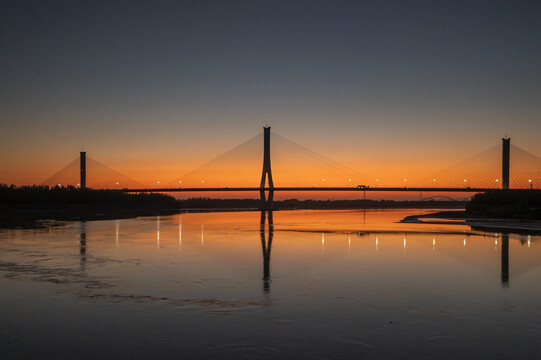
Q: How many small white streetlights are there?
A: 14